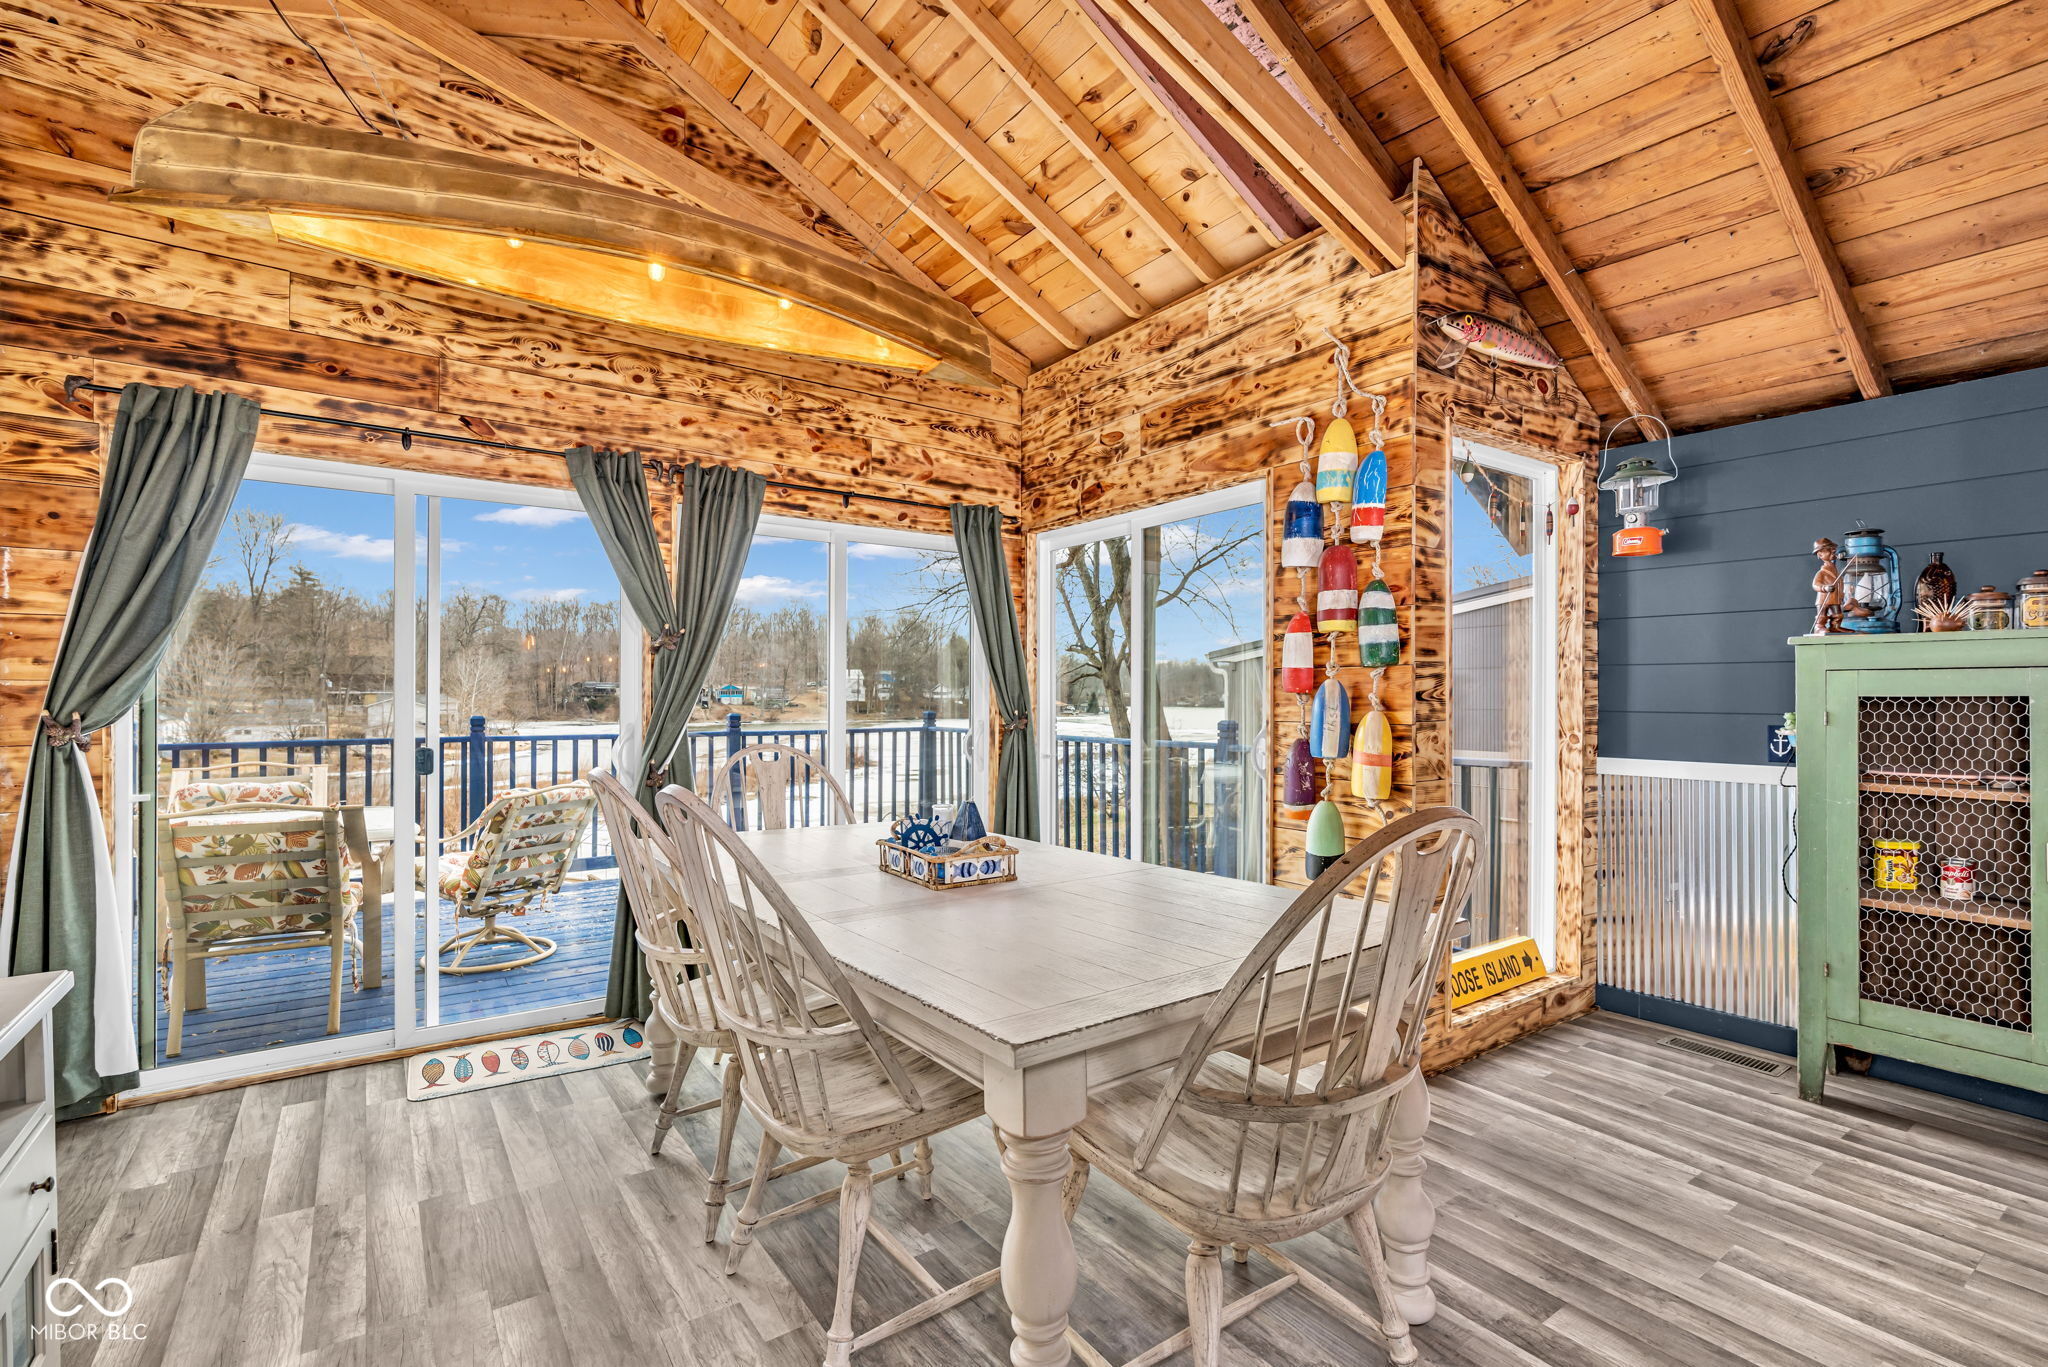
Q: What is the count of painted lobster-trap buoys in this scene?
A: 10